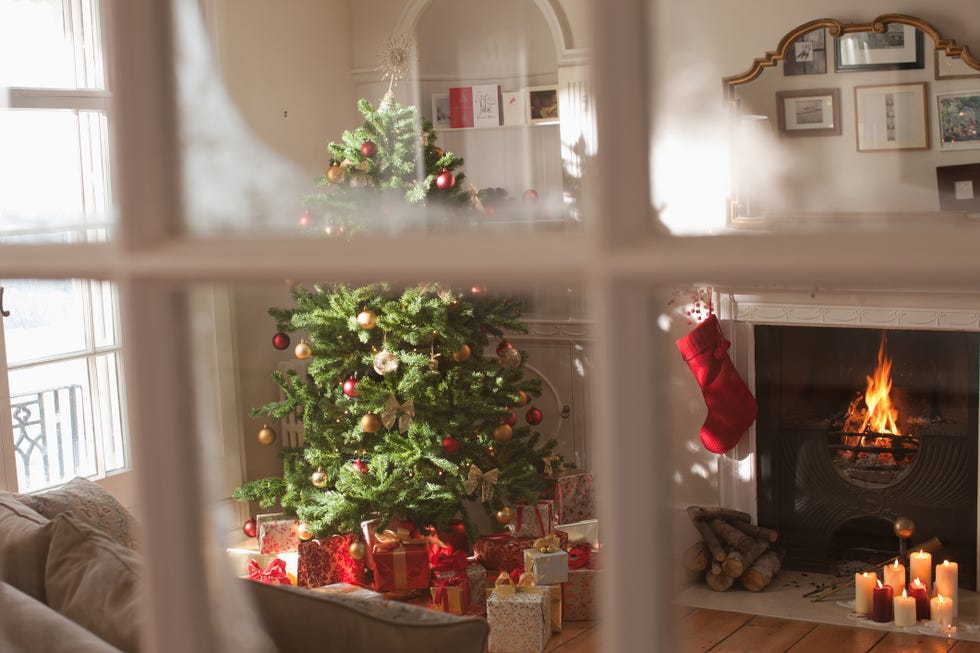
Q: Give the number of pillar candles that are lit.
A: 8